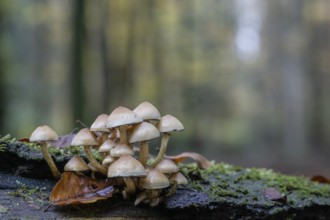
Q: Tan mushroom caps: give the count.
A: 15